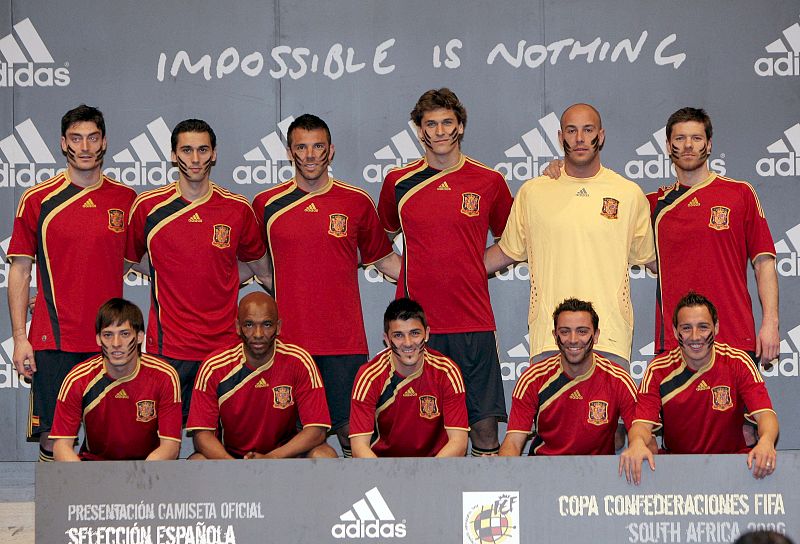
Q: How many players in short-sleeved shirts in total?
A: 11